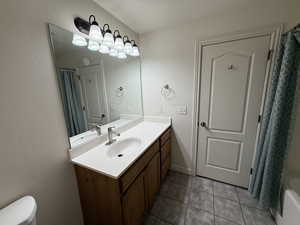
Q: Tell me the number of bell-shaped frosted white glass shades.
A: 5